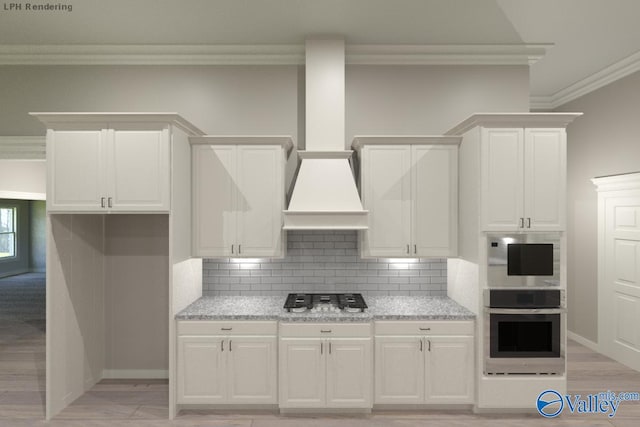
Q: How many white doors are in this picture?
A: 15